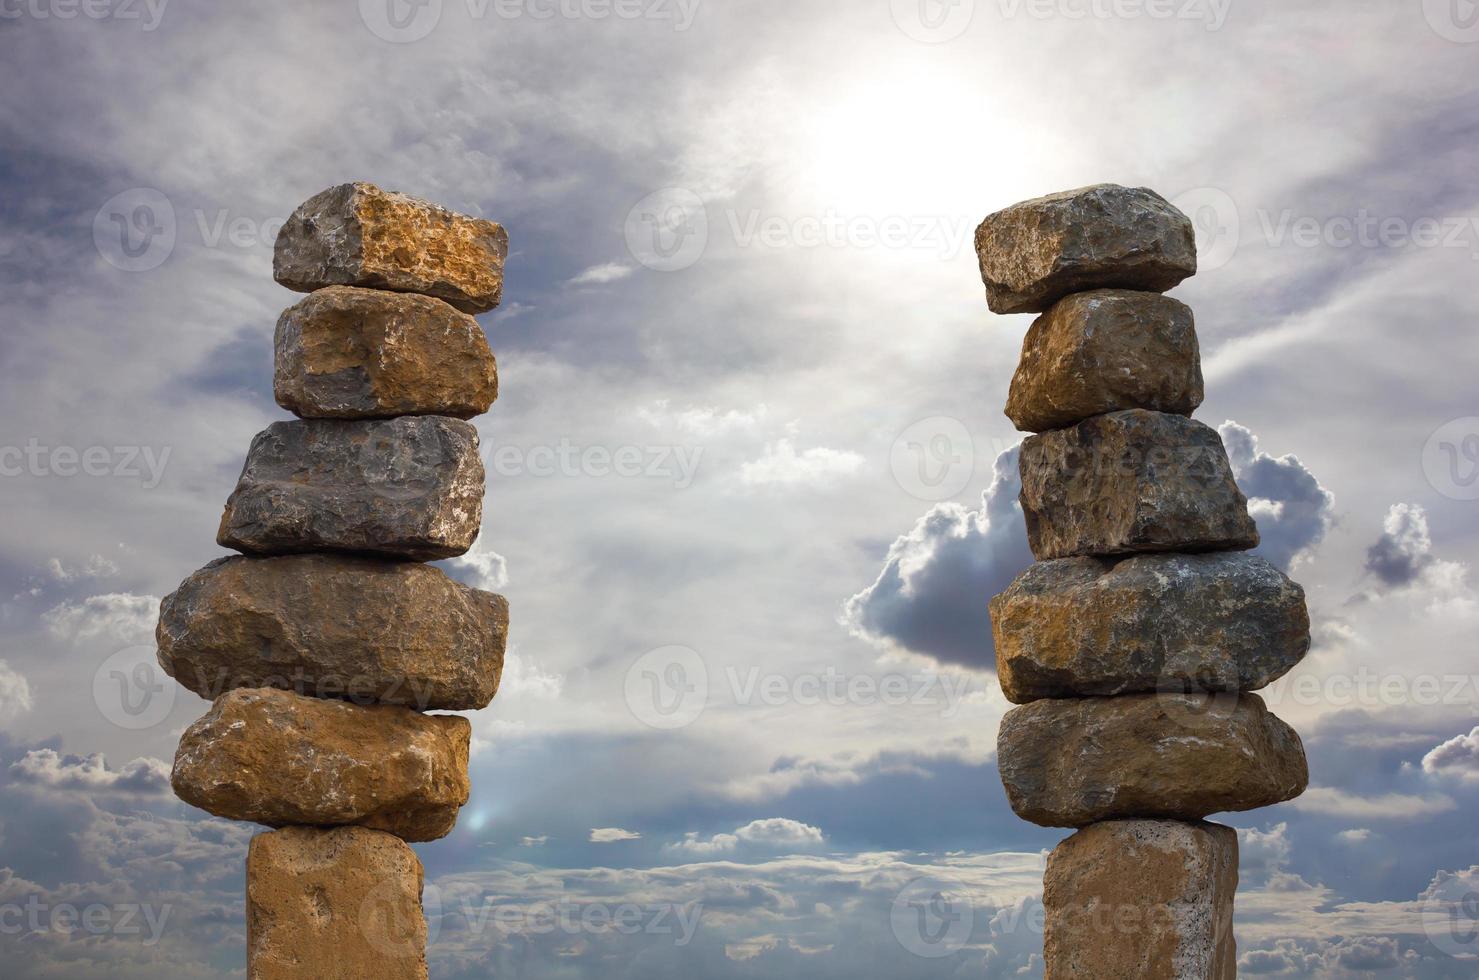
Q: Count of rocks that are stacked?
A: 12